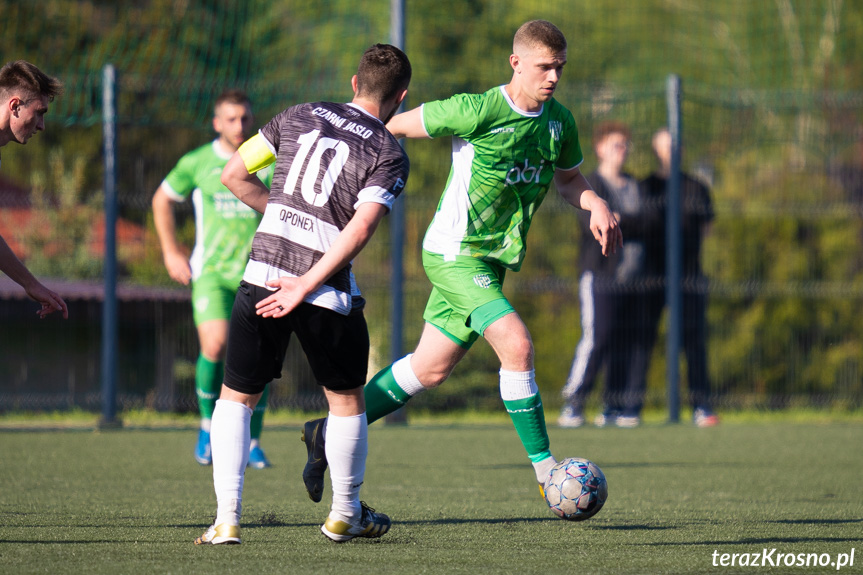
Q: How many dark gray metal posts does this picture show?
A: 3